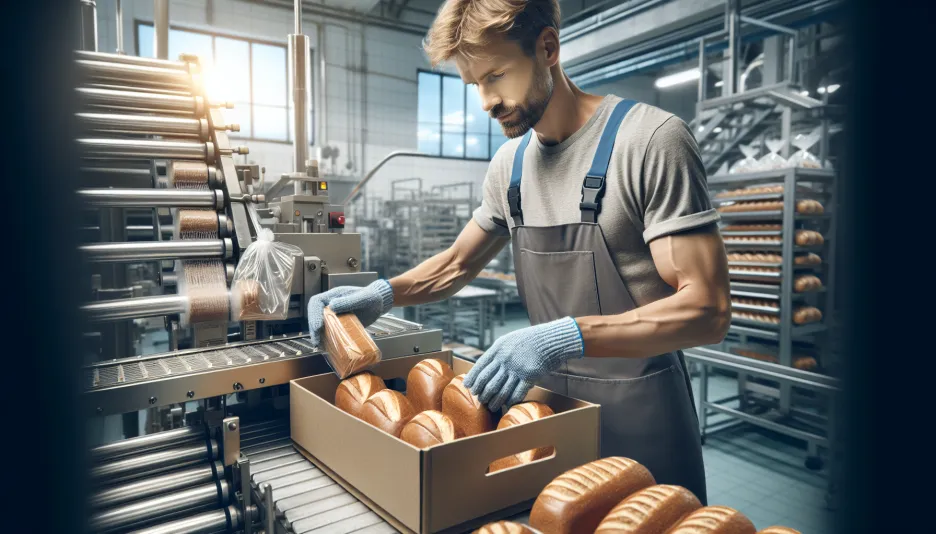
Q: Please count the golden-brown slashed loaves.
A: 11